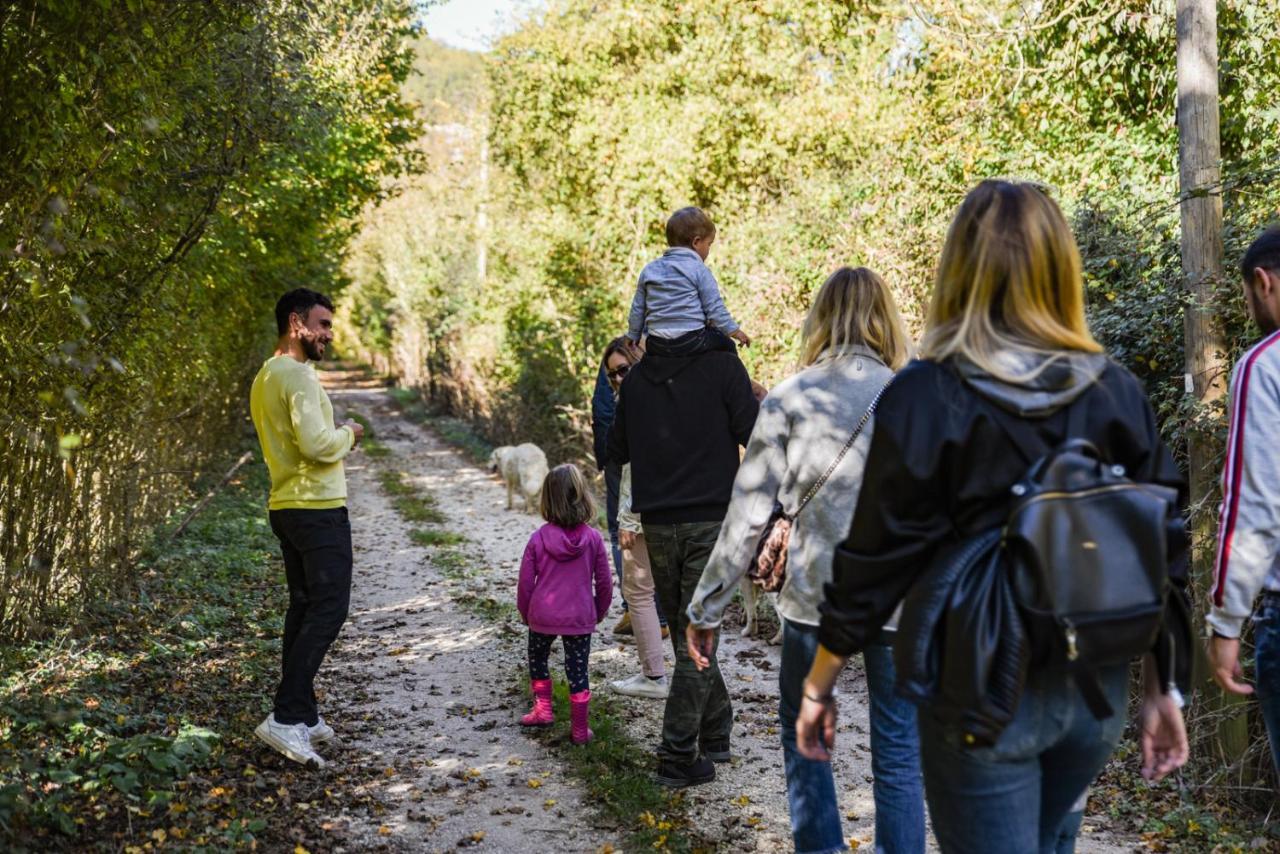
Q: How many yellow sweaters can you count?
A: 1